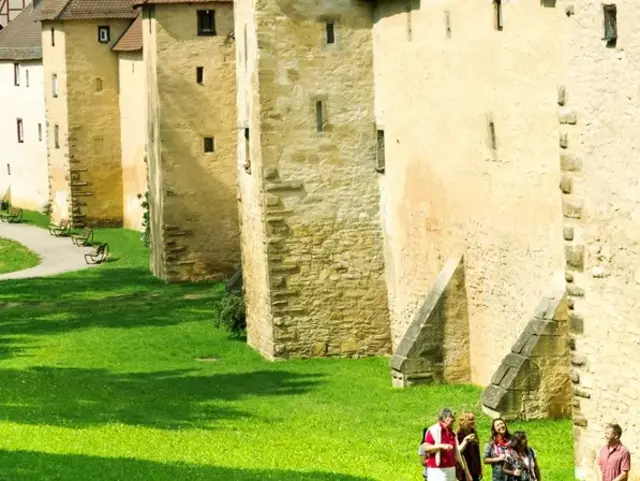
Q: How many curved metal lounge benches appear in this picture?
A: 4